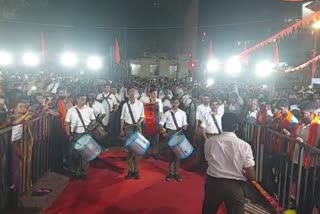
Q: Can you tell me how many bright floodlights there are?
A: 7